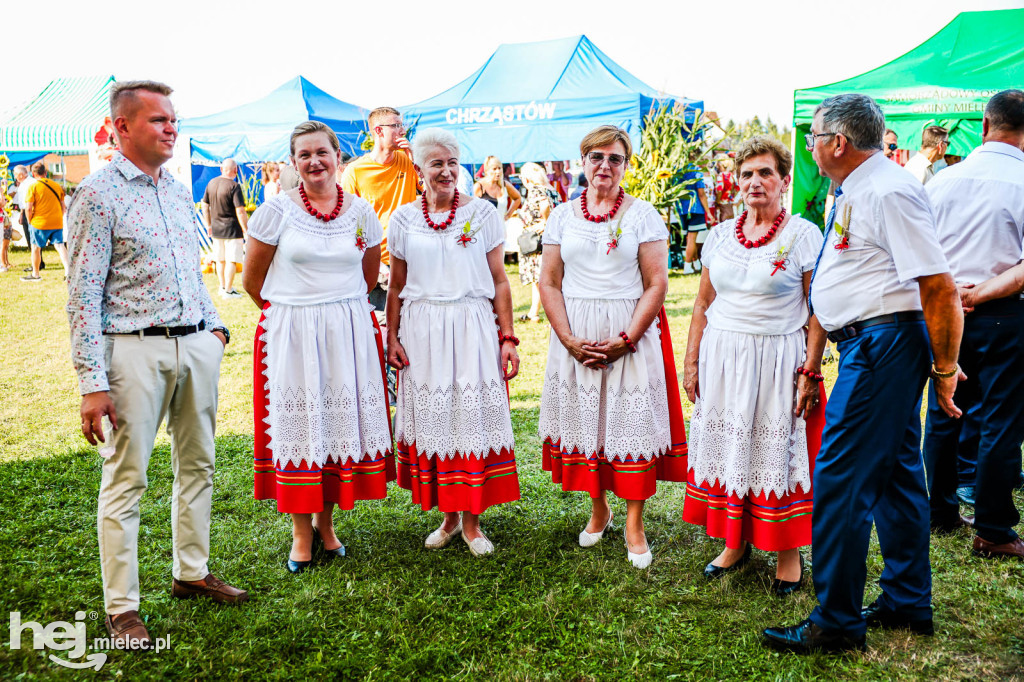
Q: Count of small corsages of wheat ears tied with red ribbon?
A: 5